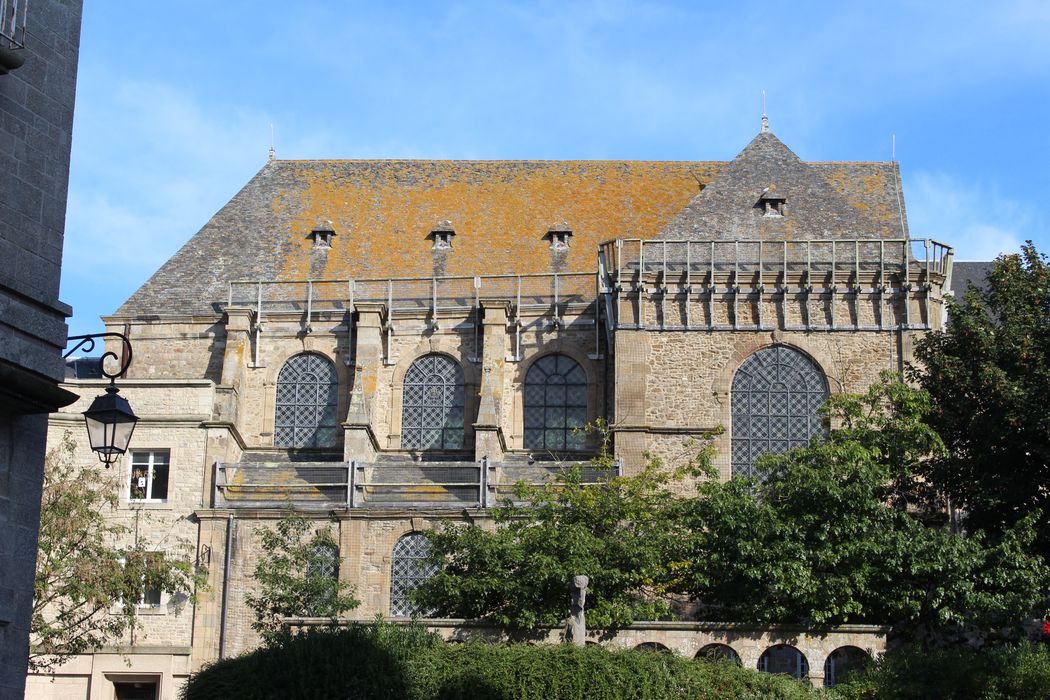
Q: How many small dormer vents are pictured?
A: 4